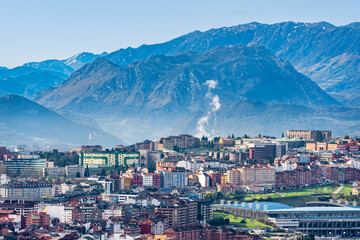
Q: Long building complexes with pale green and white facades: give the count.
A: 1